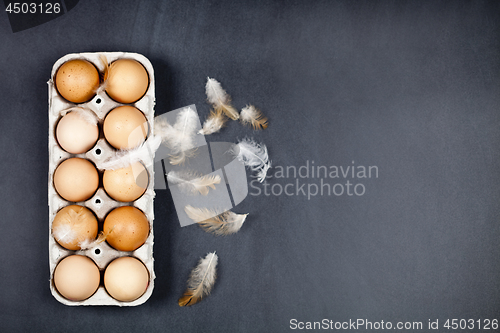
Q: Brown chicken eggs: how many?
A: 10